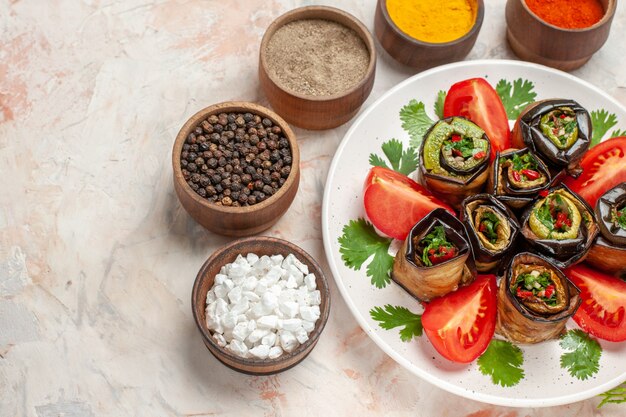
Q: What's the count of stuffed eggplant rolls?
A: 8